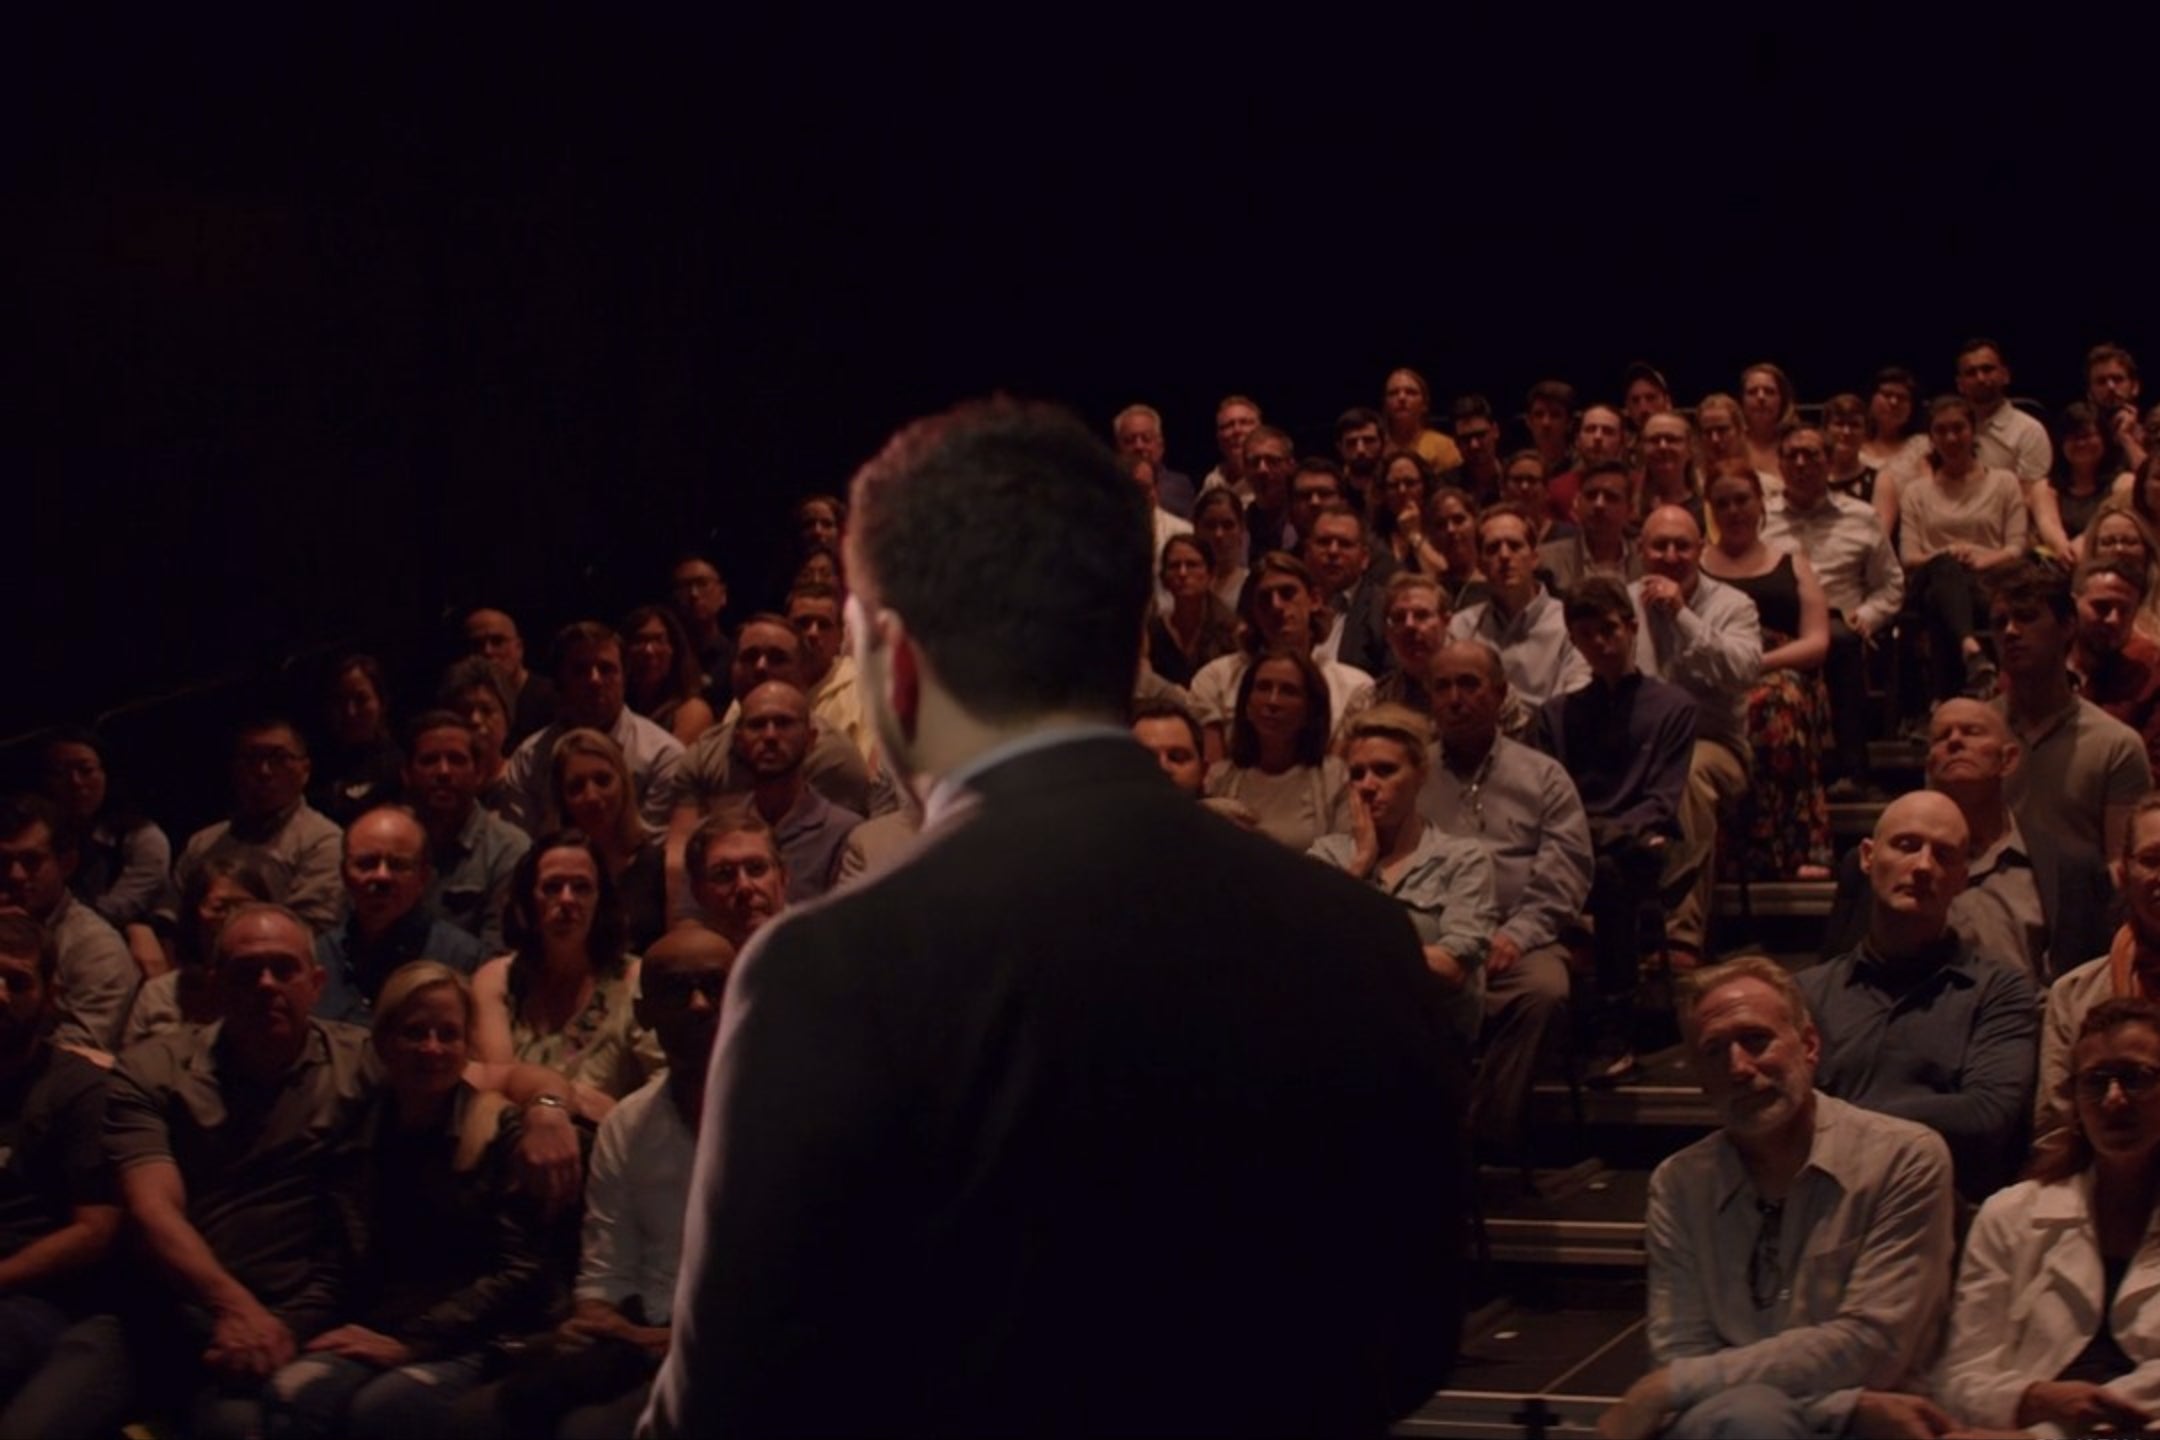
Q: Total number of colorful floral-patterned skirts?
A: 1